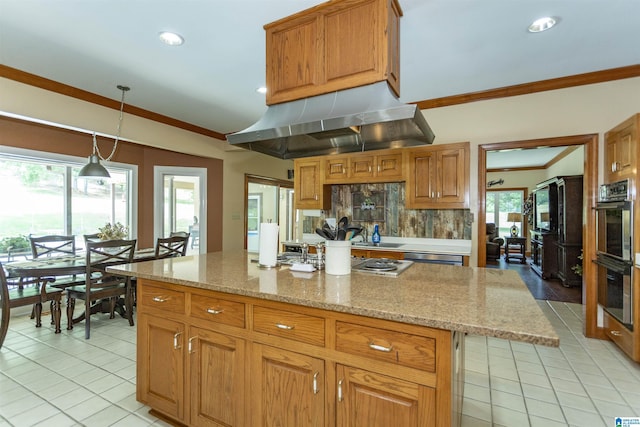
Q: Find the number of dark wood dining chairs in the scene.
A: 6